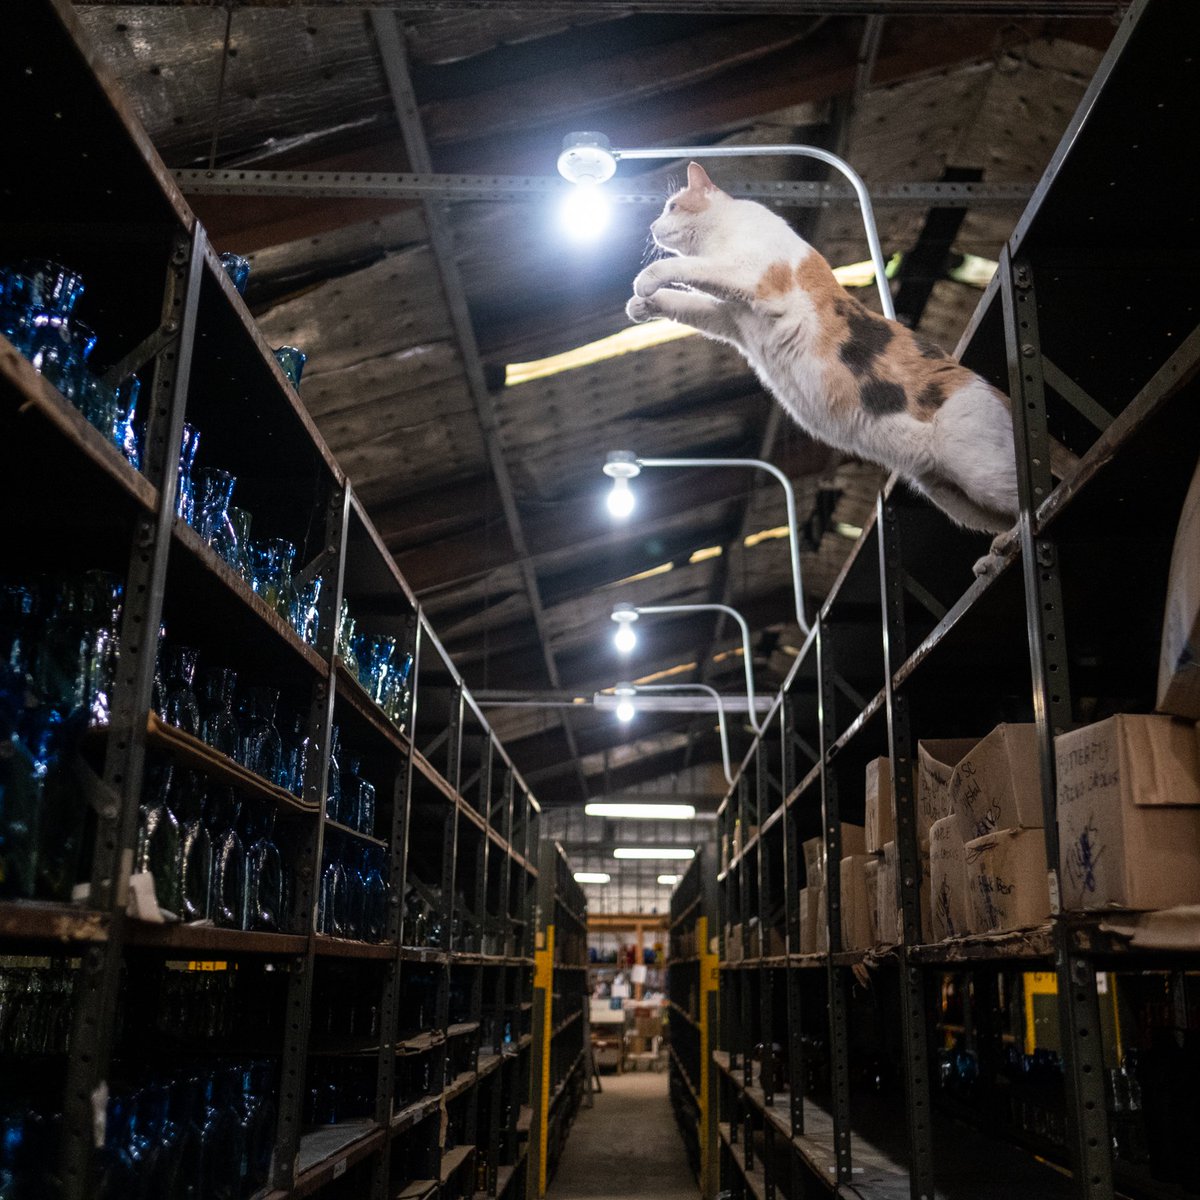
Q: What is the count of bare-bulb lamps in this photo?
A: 4